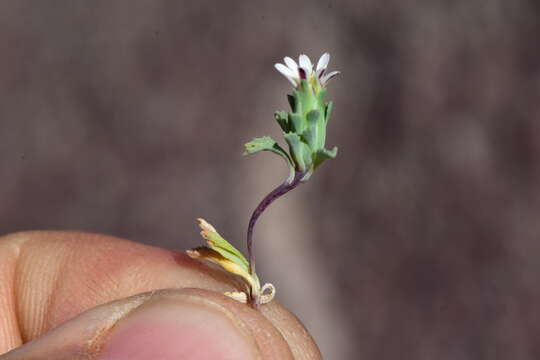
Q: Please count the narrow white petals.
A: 5